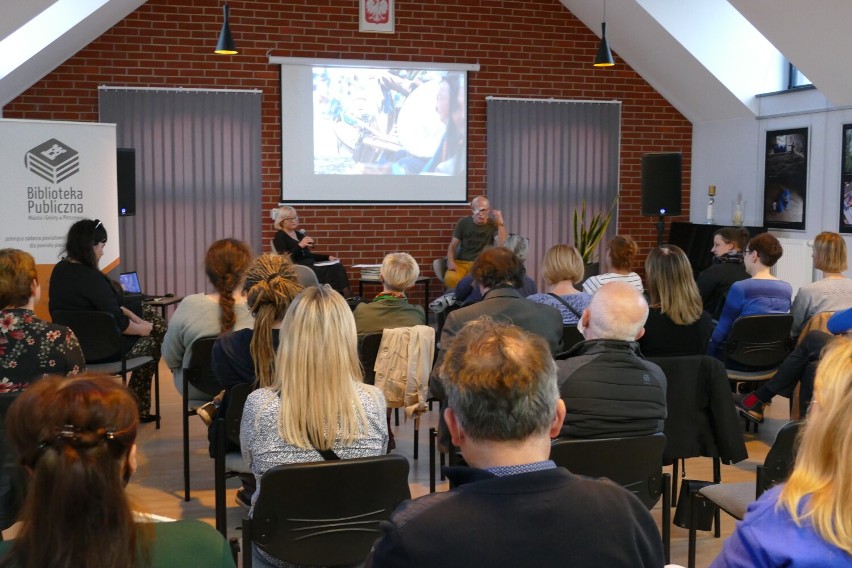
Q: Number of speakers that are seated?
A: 2